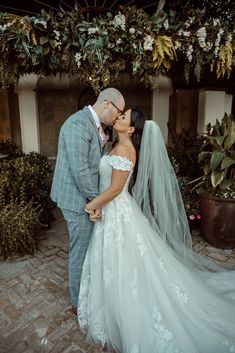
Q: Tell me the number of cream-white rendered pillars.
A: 3